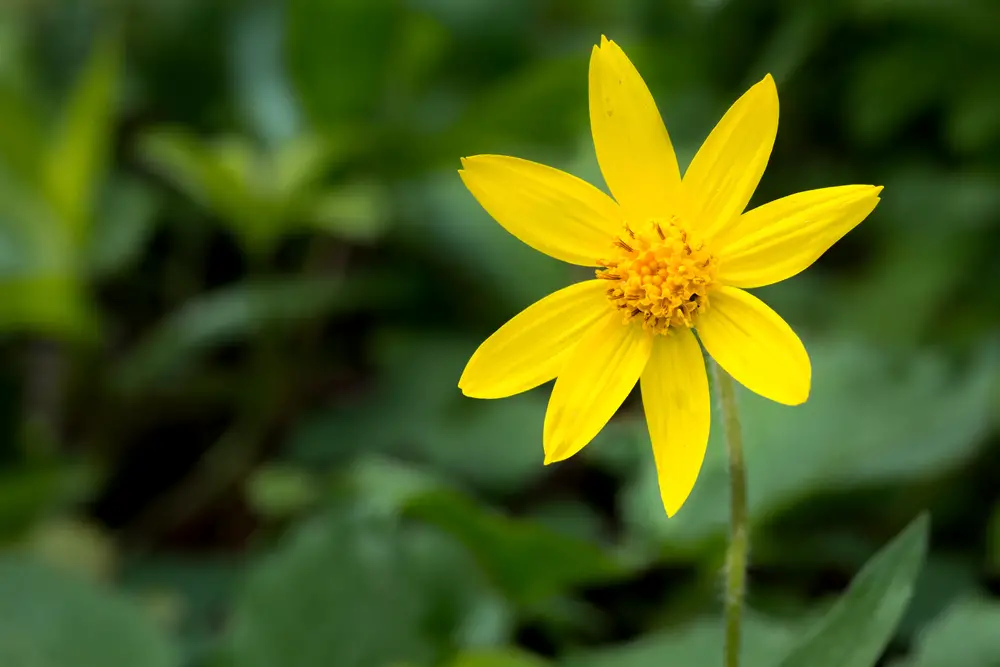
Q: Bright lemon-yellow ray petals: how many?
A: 8